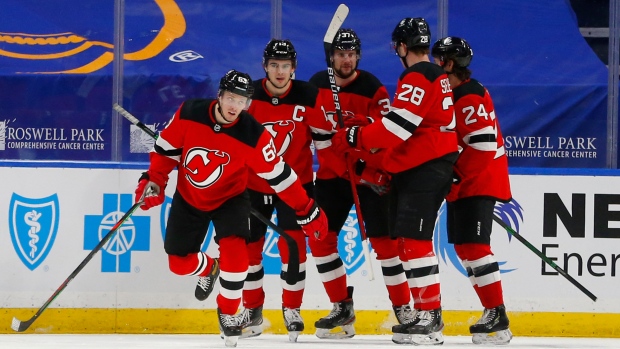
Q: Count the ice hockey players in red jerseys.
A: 5